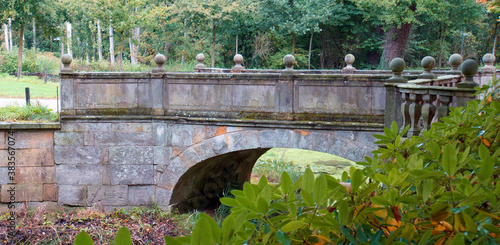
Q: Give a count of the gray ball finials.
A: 11